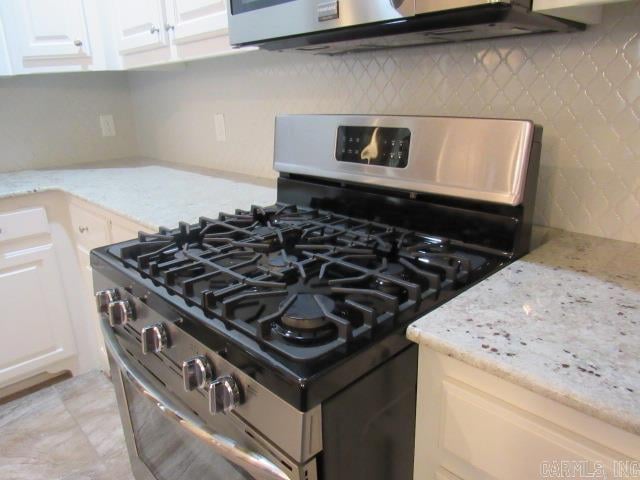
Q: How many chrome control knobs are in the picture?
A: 5